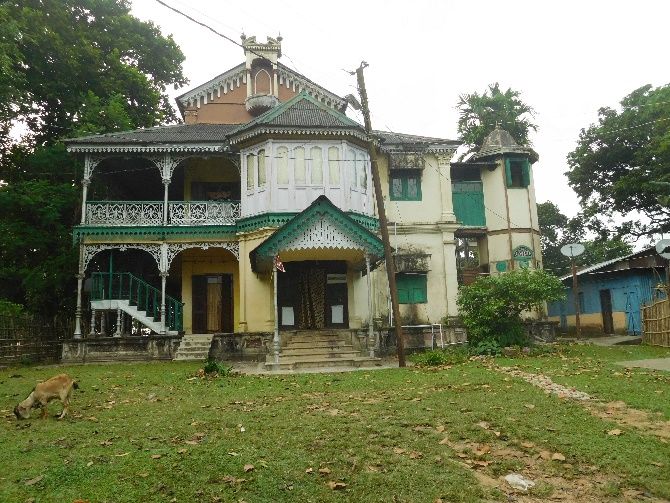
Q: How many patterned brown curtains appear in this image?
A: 1